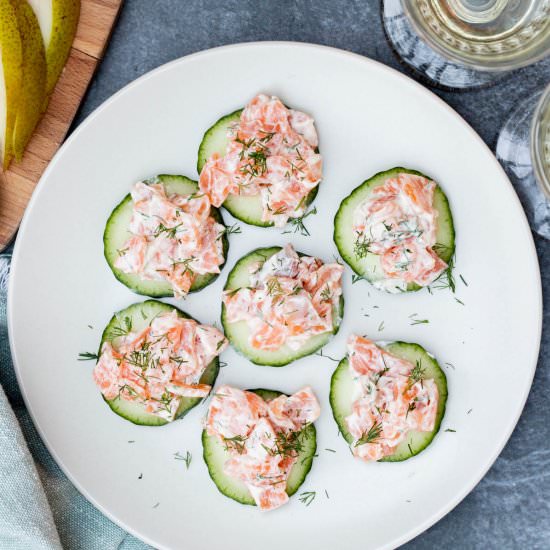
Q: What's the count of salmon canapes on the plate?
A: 7